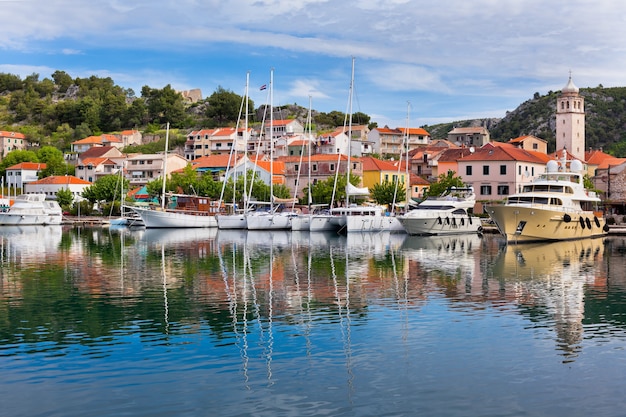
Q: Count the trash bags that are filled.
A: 0